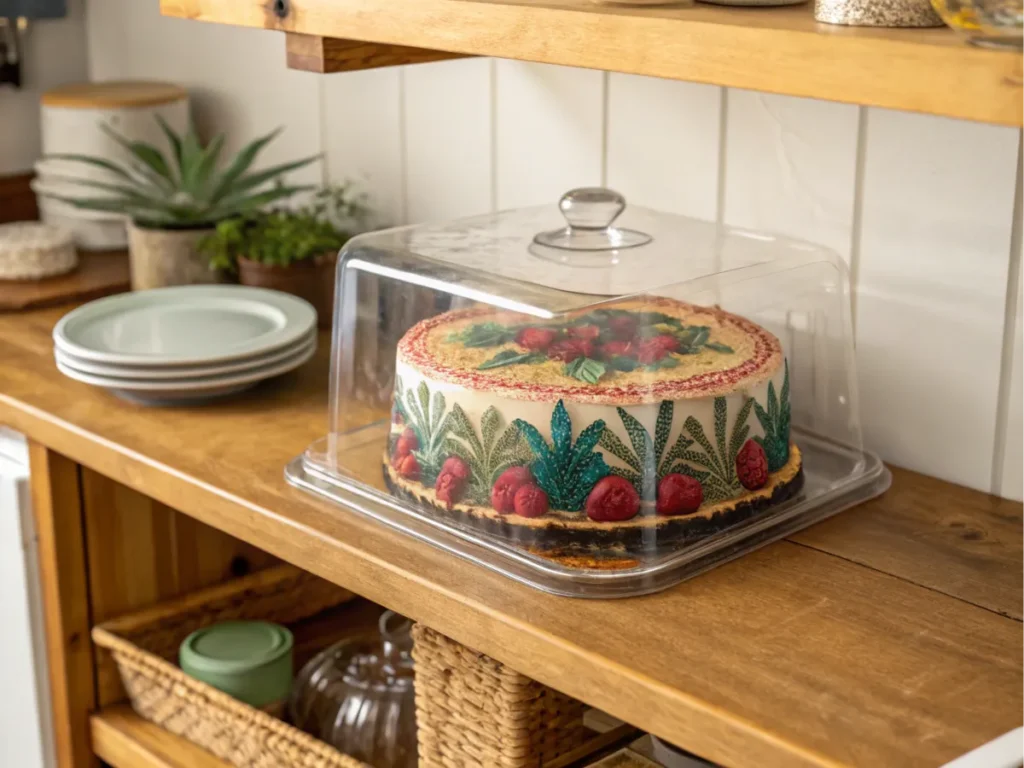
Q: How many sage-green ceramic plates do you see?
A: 3